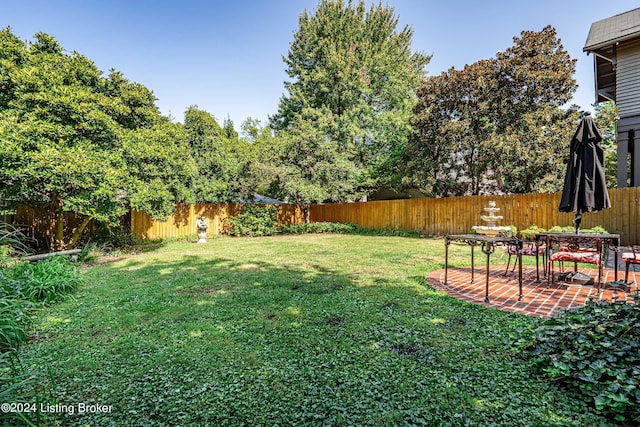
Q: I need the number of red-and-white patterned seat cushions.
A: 4